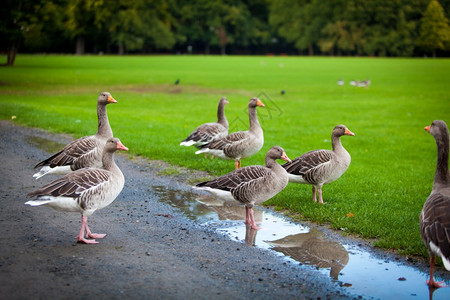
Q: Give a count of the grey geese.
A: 7